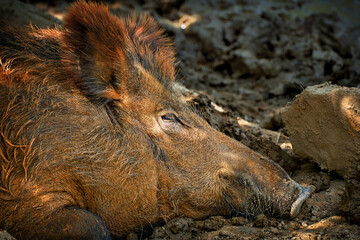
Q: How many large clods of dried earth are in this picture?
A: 1